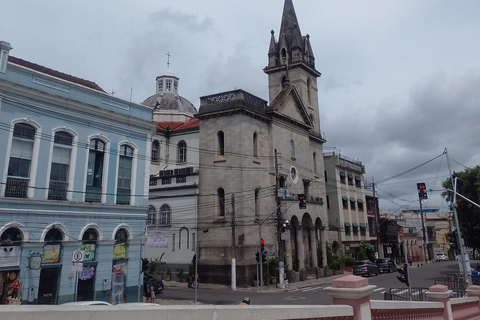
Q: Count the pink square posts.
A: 3